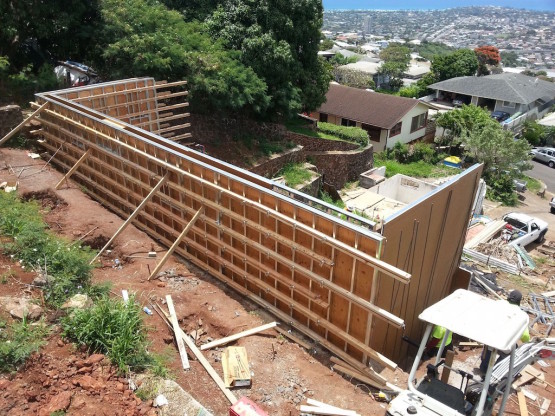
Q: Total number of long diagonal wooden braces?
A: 4